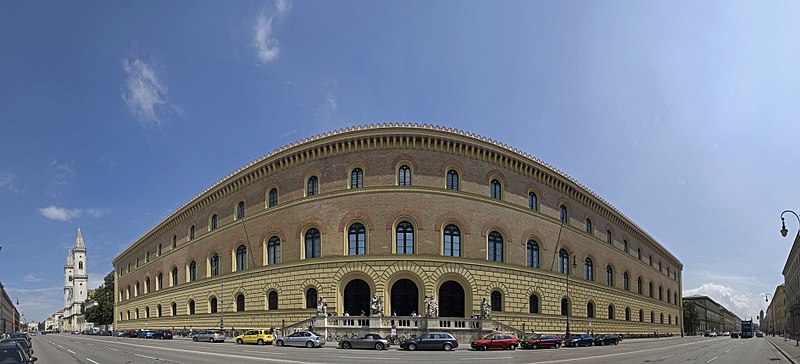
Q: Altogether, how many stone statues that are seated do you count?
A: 4